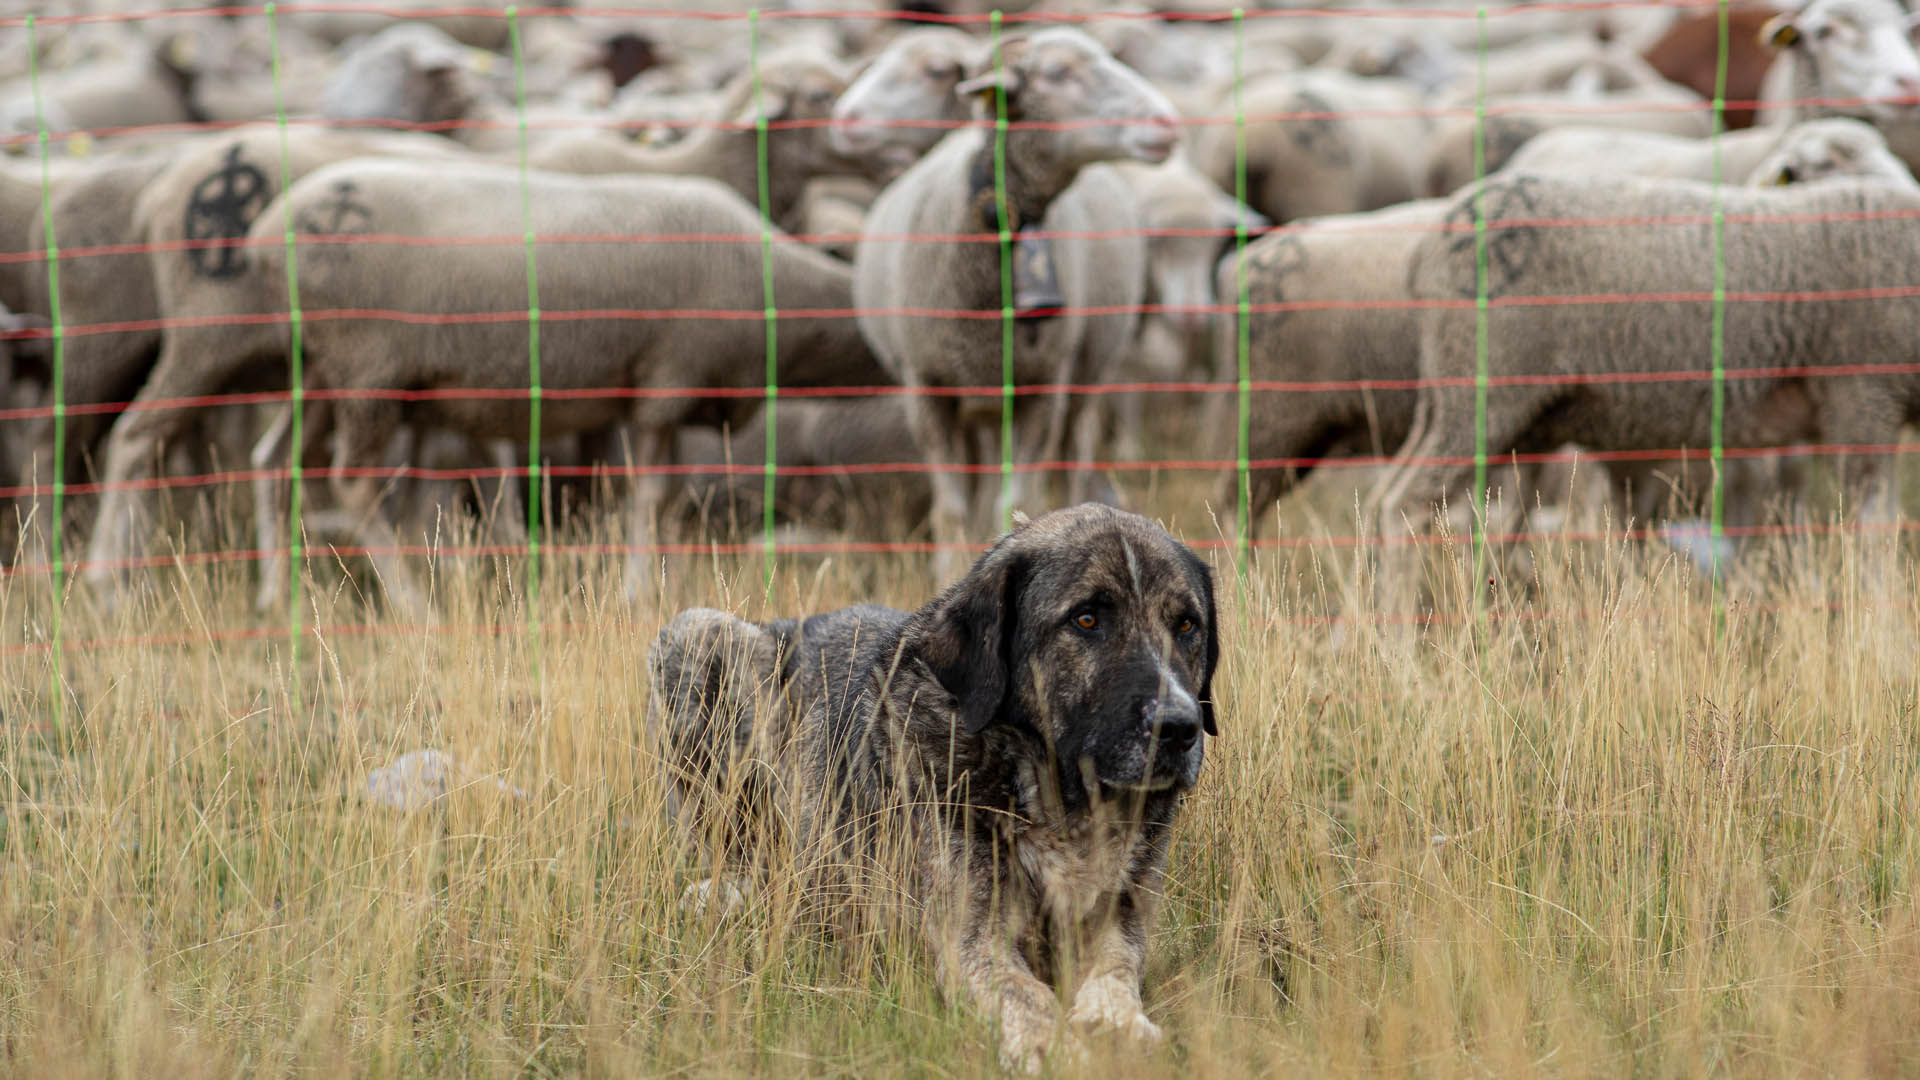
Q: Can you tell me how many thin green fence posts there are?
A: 8